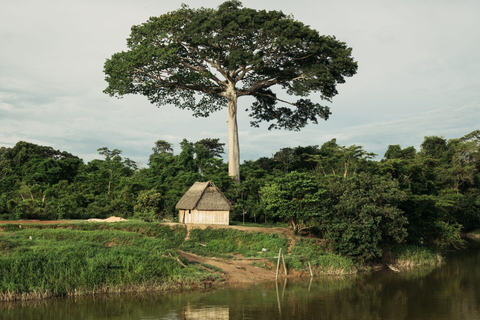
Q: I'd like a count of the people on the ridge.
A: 0